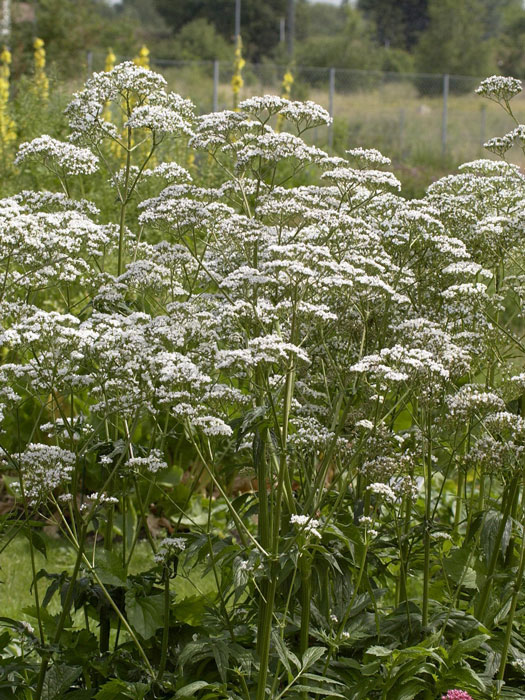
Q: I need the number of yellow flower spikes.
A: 6